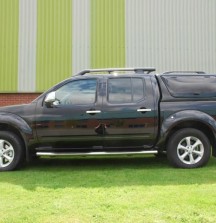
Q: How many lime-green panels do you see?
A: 3